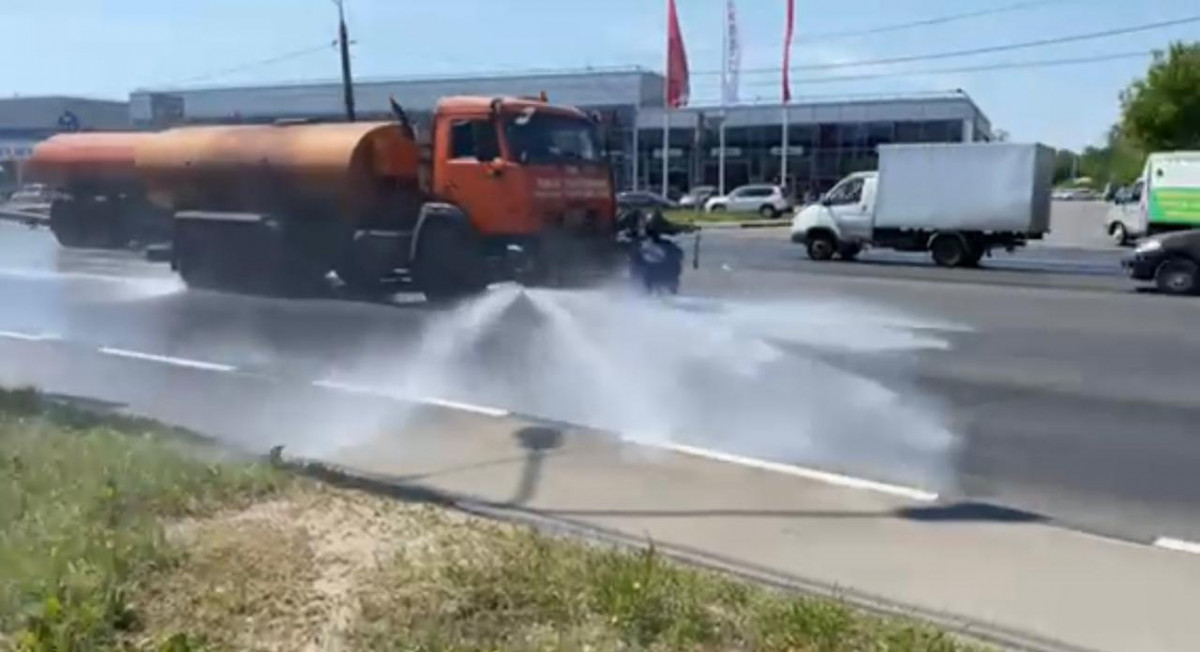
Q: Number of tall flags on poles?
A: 3